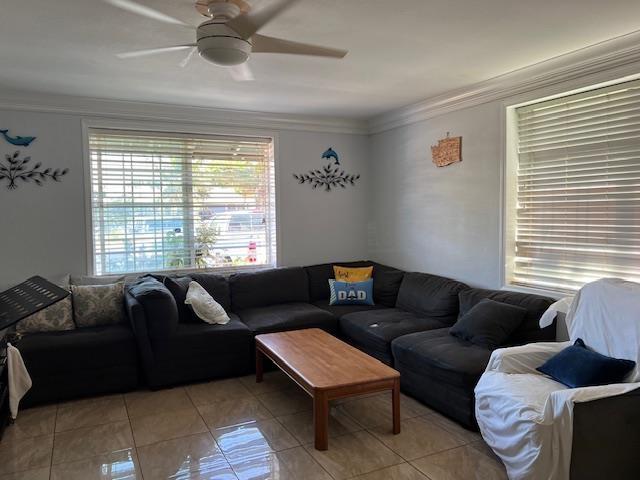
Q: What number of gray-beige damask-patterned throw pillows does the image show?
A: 2